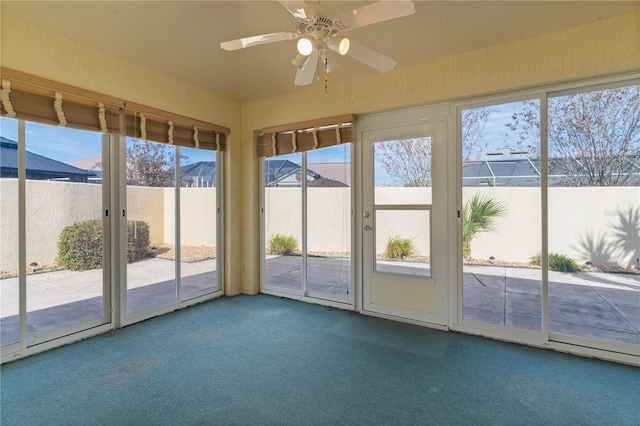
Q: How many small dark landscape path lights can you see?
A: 5